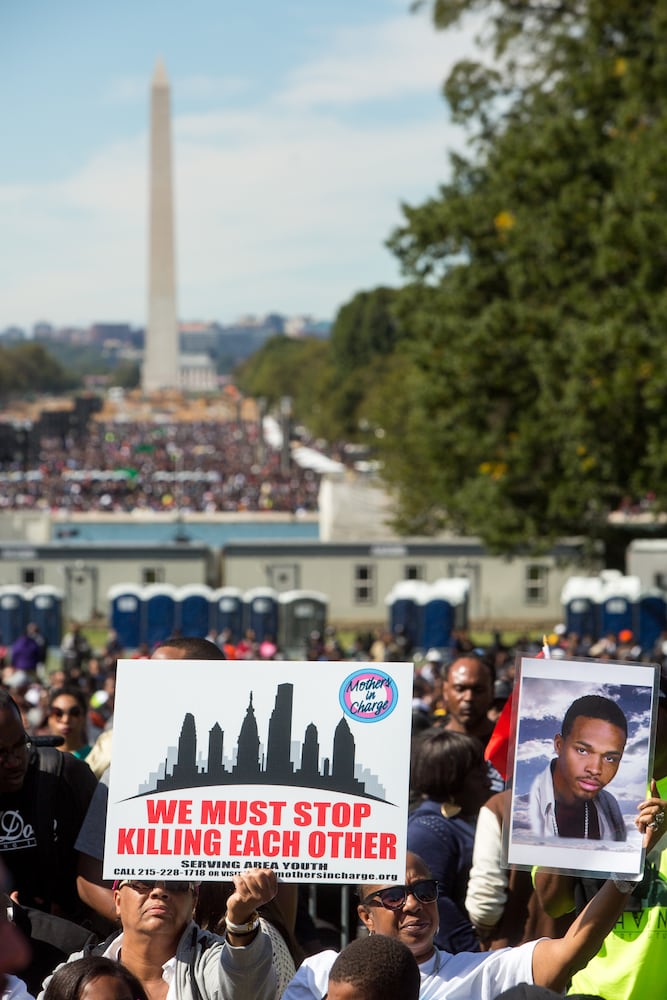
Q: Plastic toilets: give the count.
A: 13